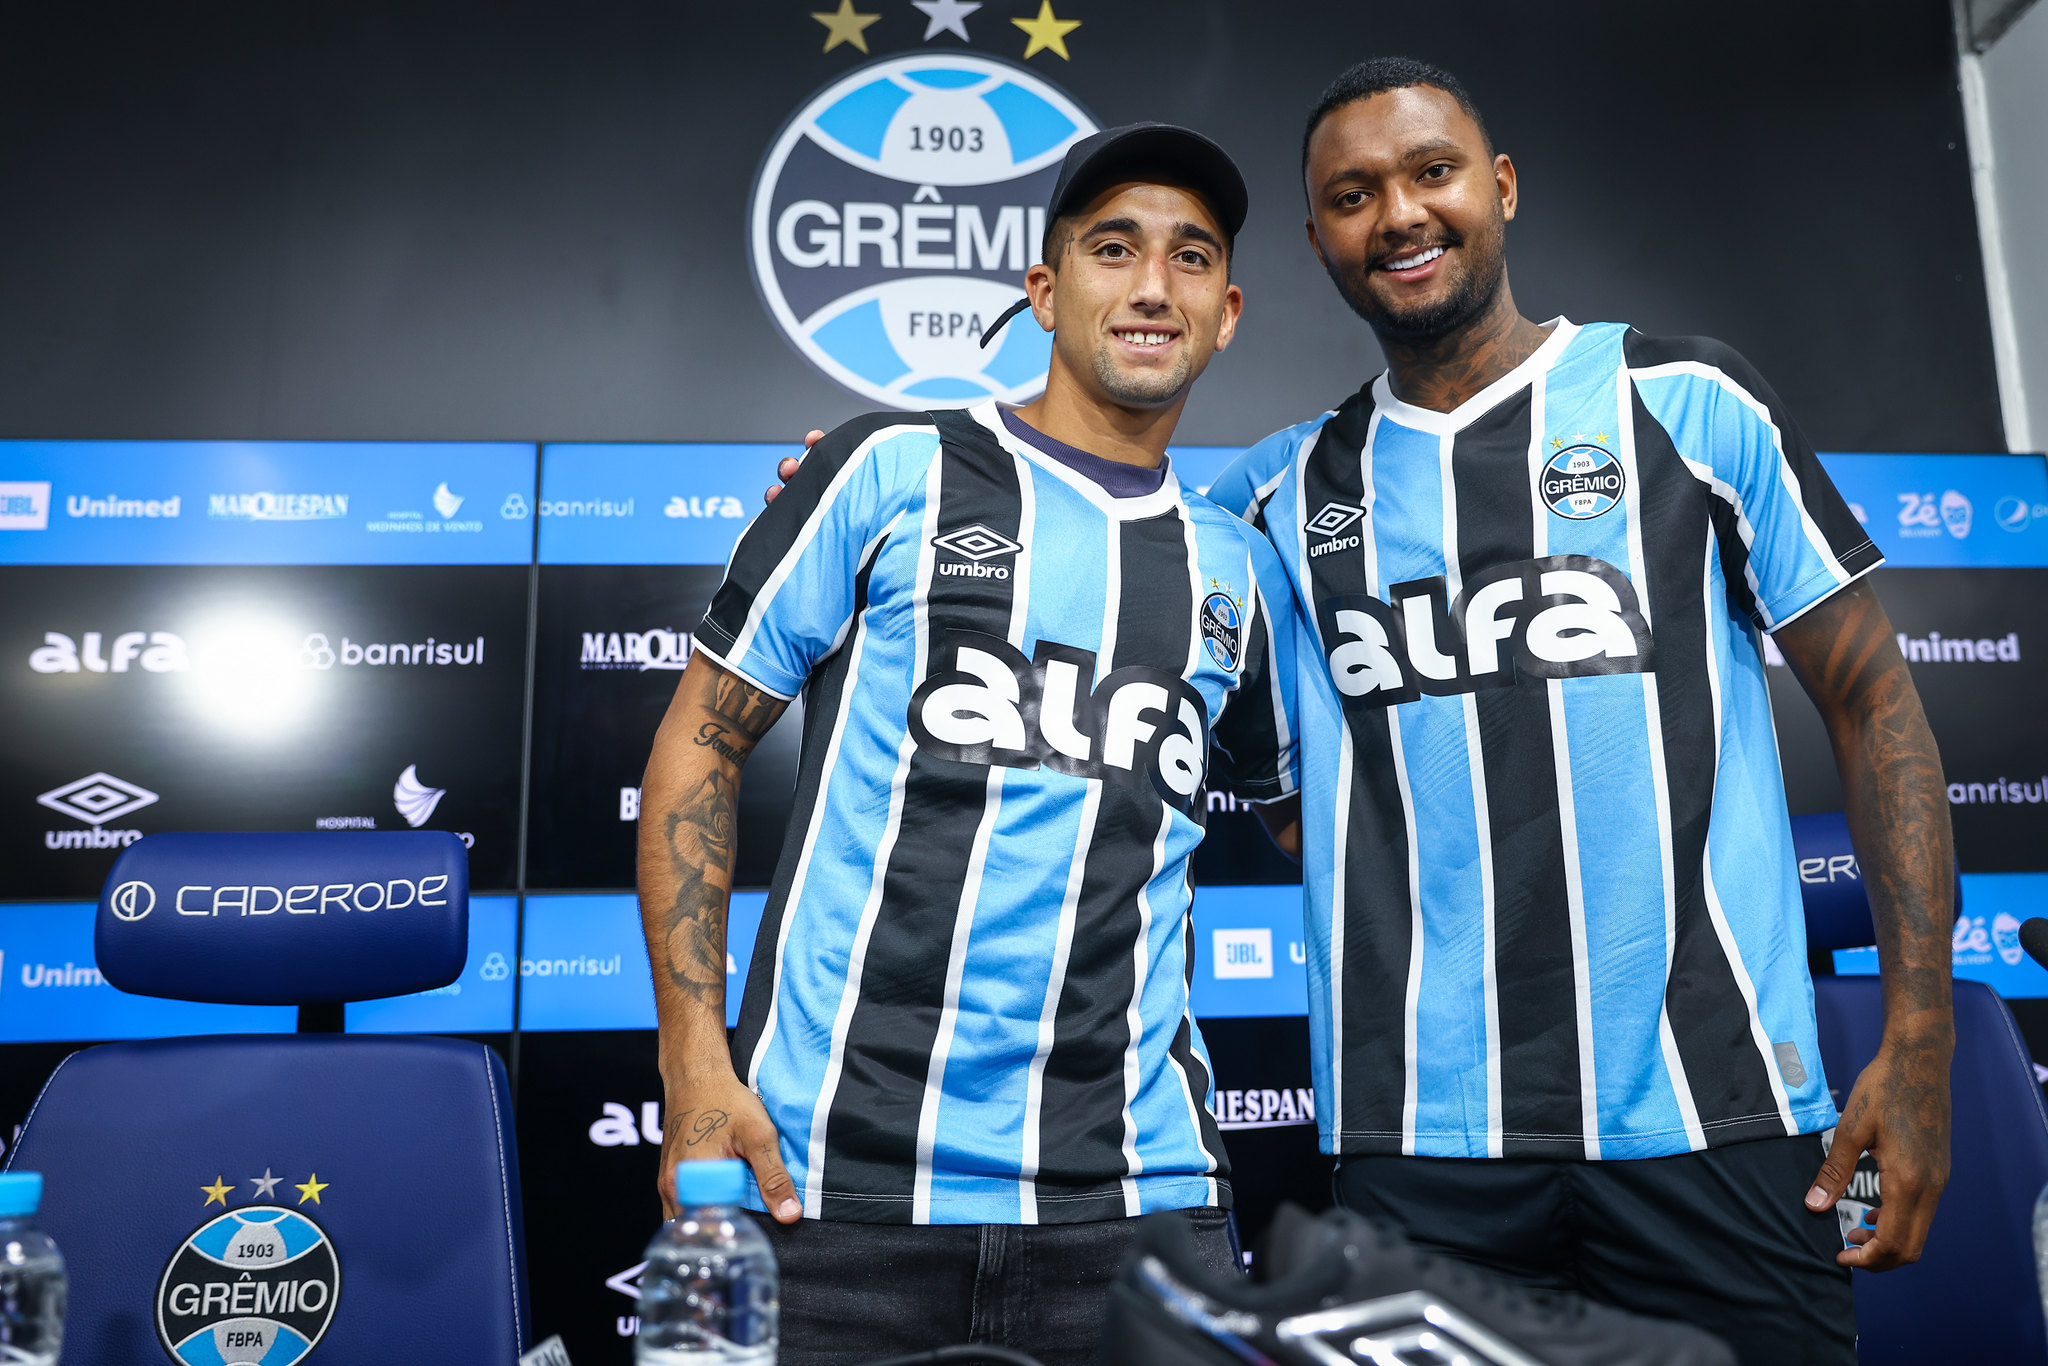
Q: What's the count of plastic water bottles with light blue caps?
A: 2